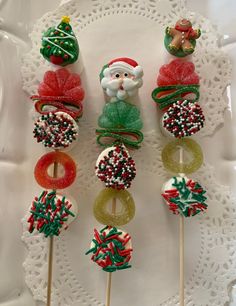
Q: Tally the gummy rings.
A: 3